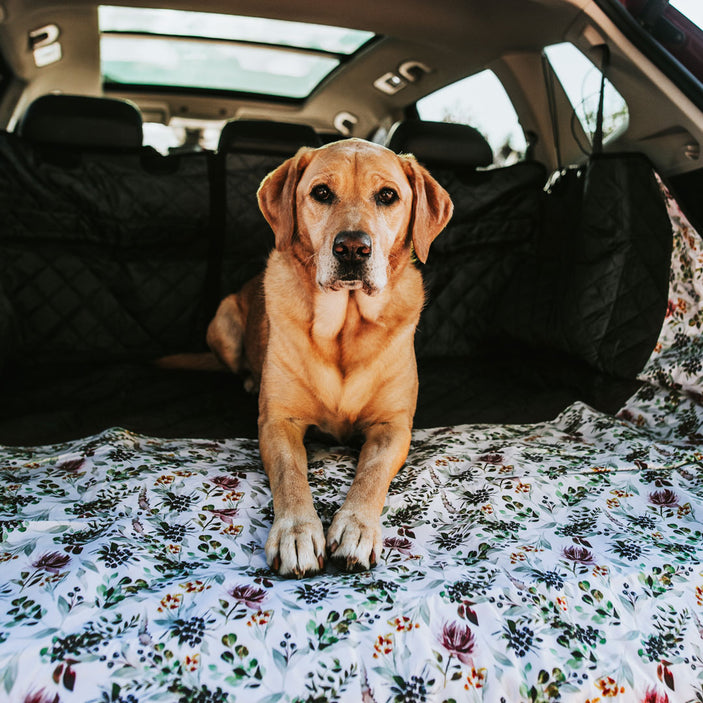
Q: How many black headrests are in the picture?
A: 3